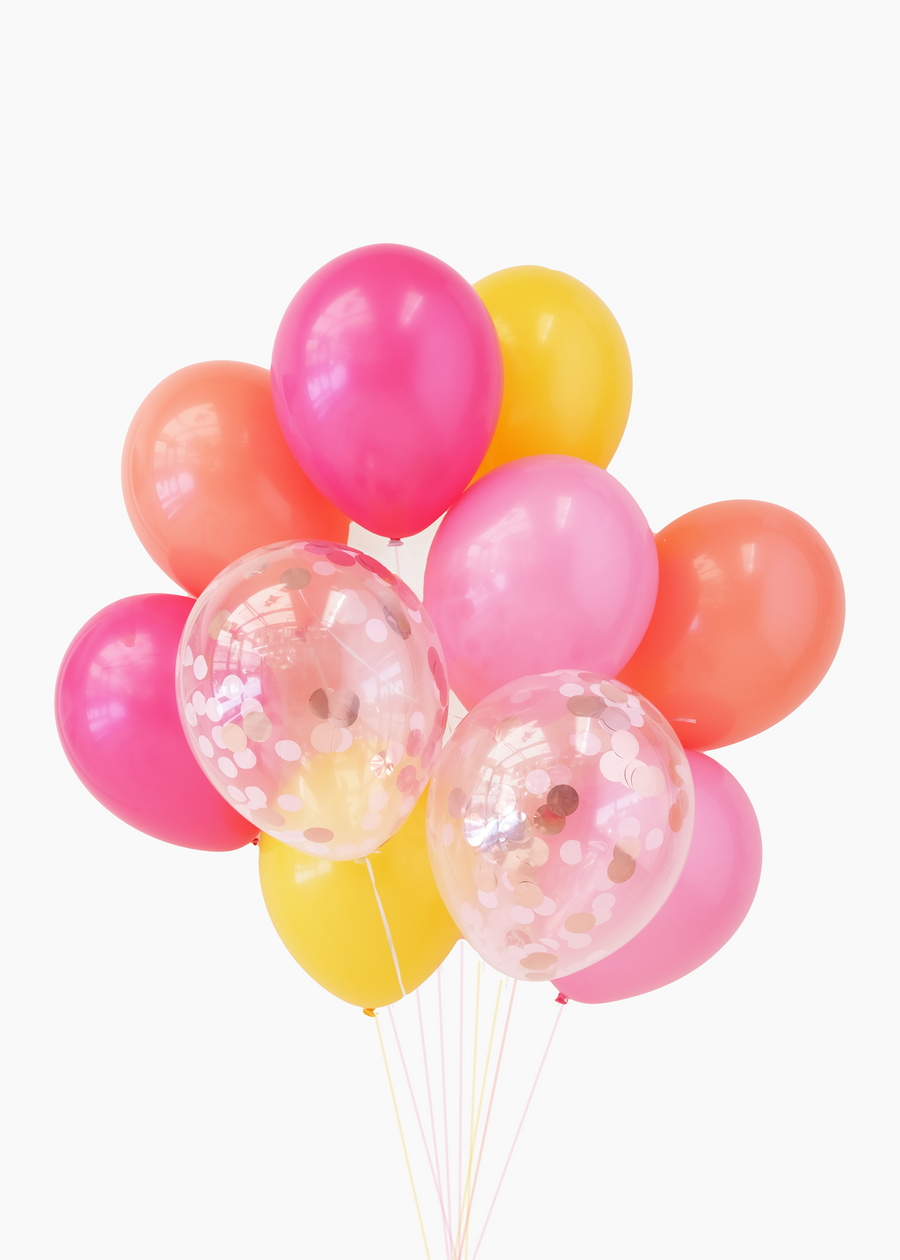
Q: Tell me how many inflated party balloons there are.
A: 10